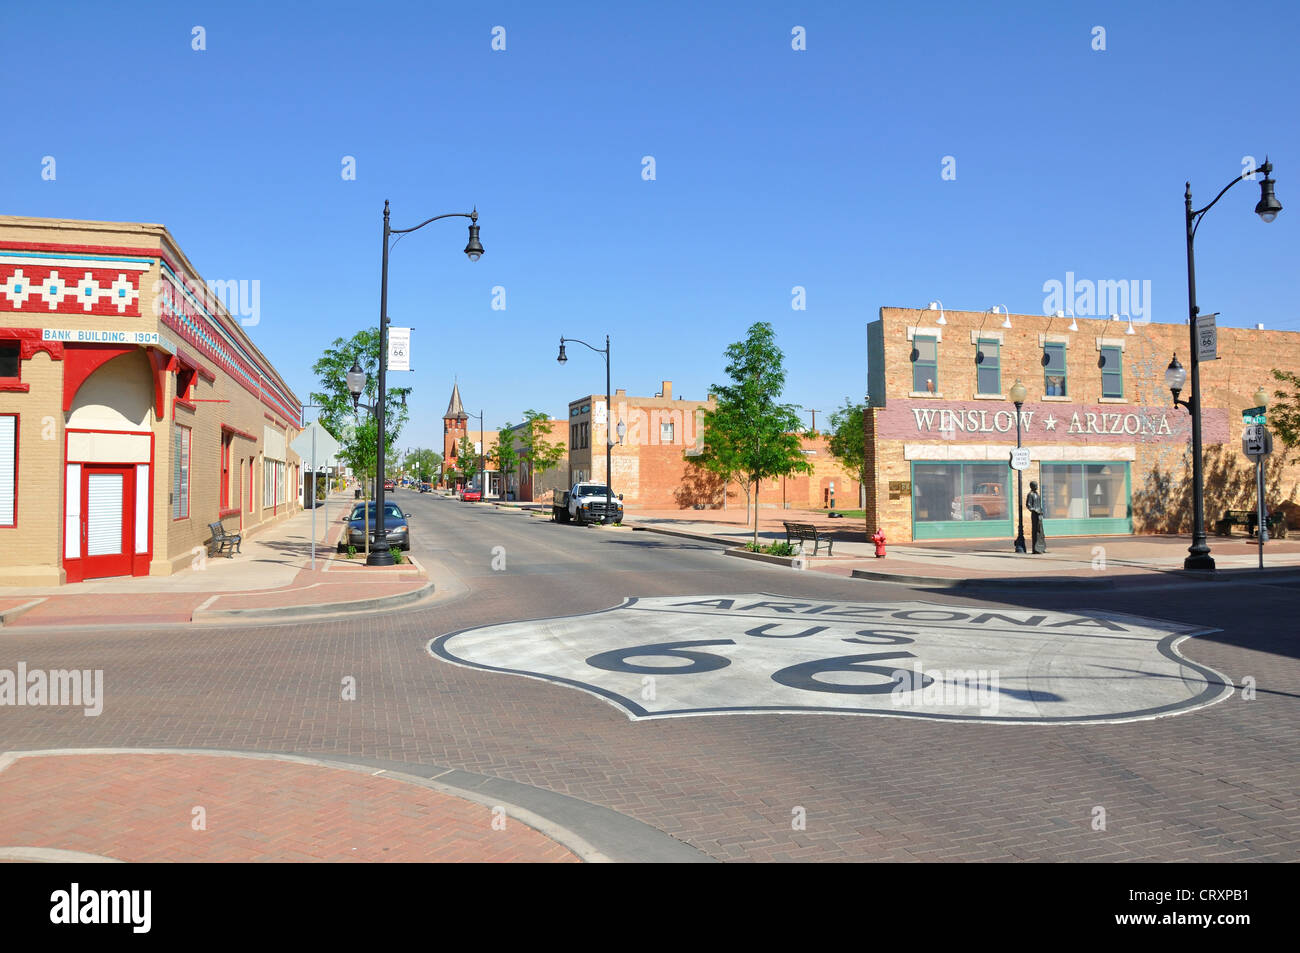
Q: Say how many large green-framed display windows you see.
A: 2